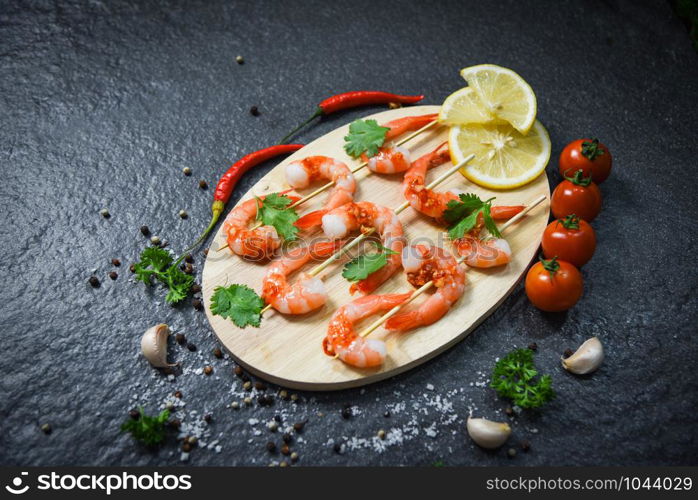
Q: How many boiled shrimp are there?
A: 9